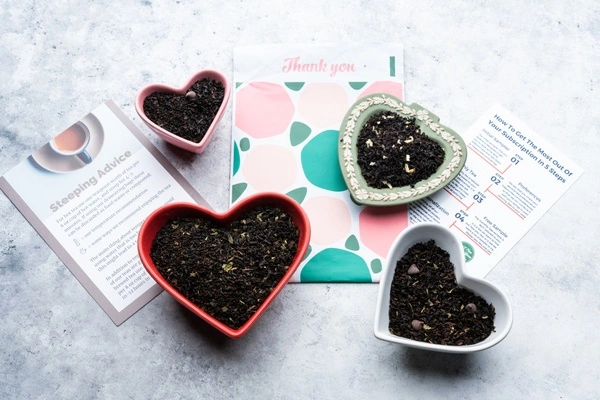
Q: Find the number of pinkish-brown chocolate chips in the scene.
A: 4